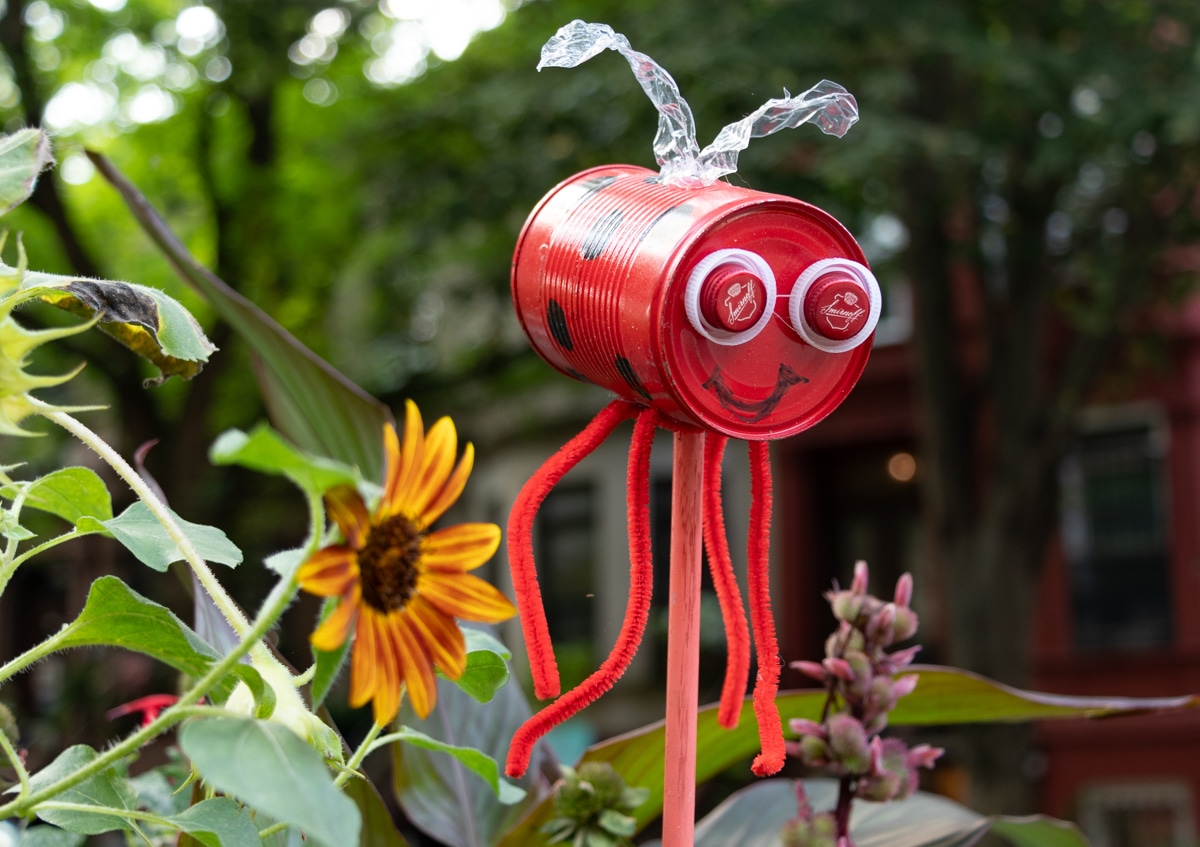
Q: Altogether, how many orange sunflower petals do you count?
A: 13